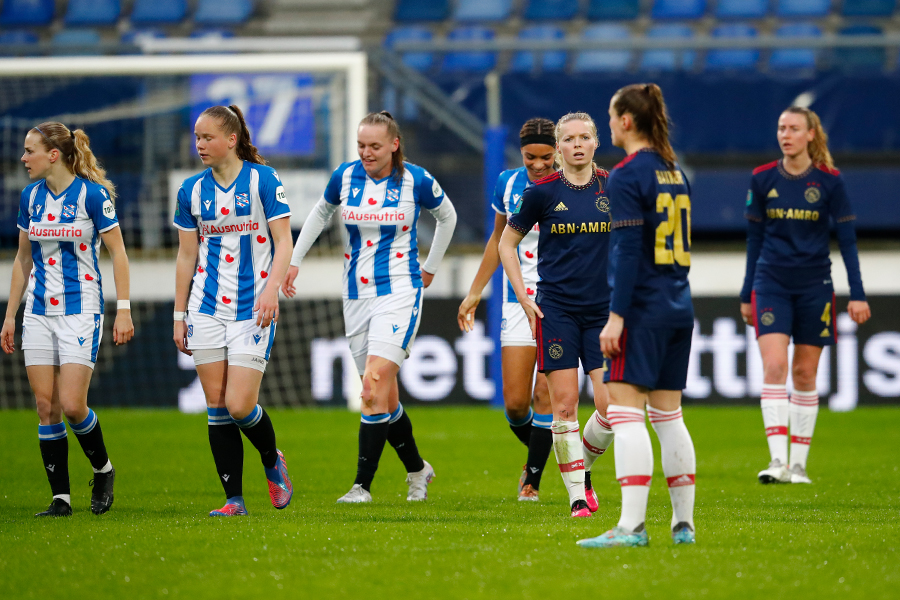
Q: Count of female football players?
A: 7